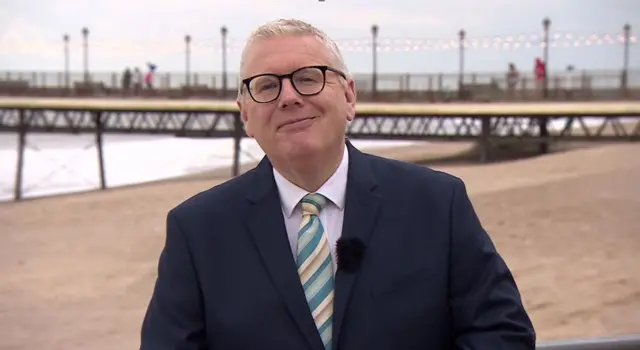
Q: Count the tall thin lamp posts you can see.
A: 8